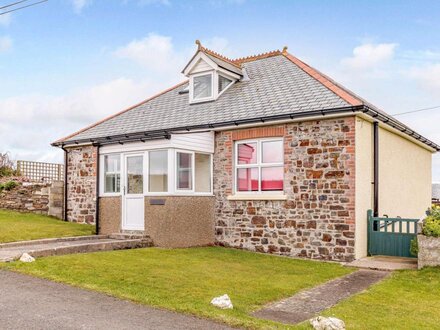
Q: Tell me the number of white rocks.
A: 3